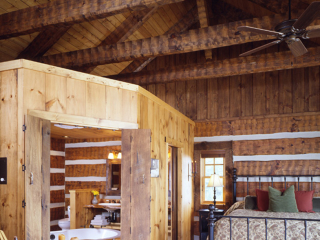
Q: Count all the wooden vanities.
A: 1